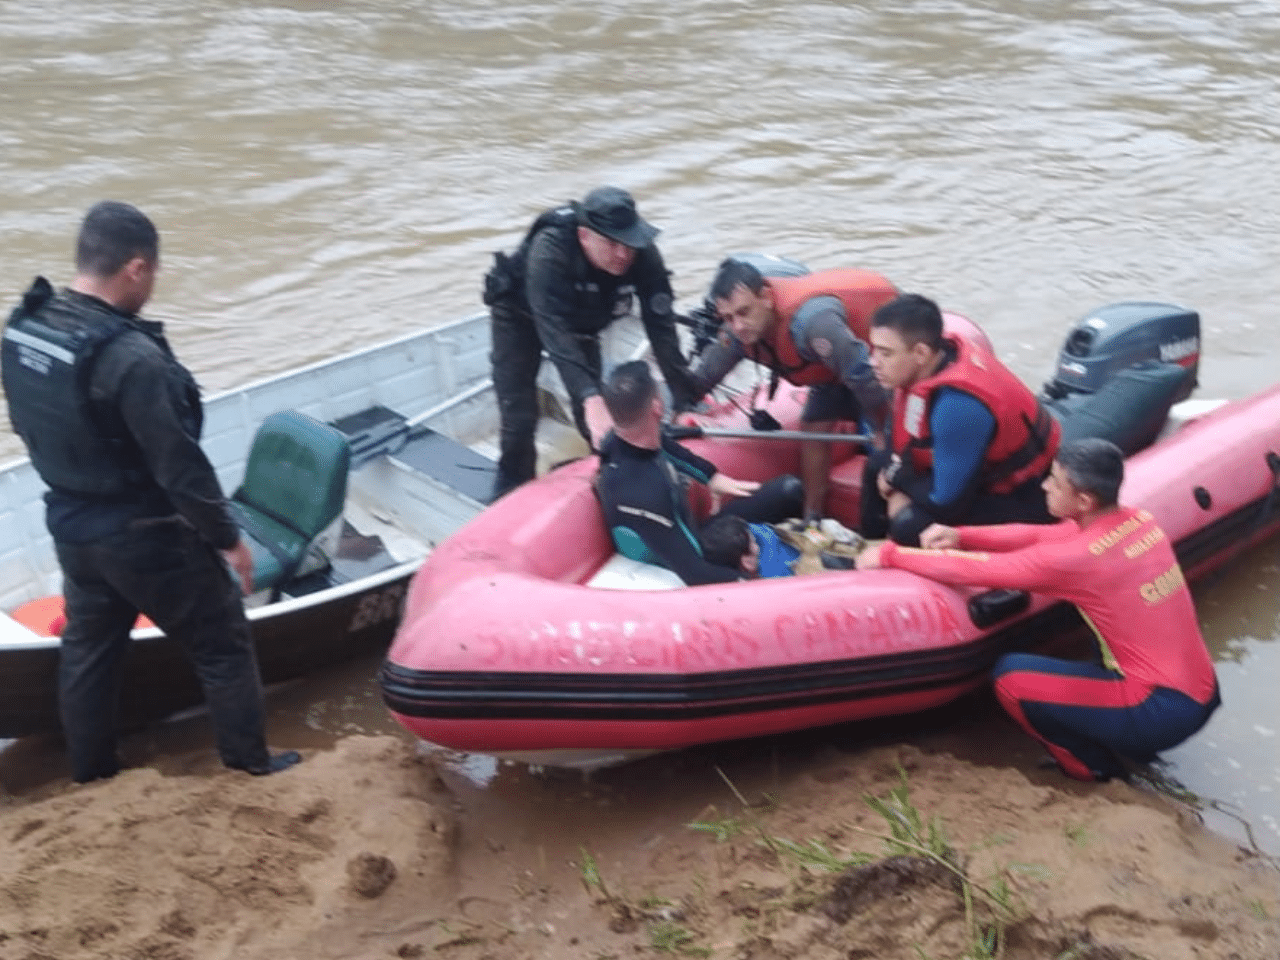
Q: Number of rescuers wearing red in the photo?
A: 3